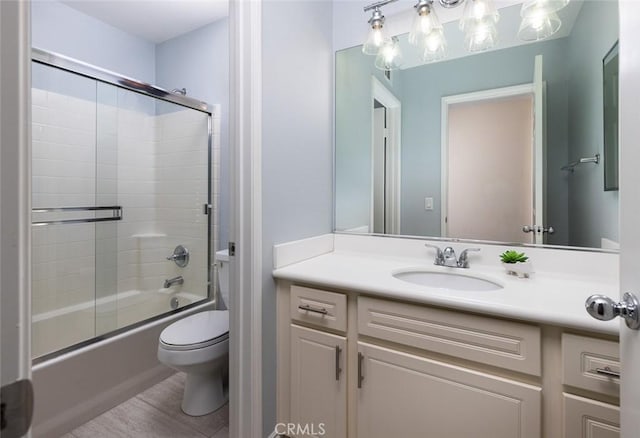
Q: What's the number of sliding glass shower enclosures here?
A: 1